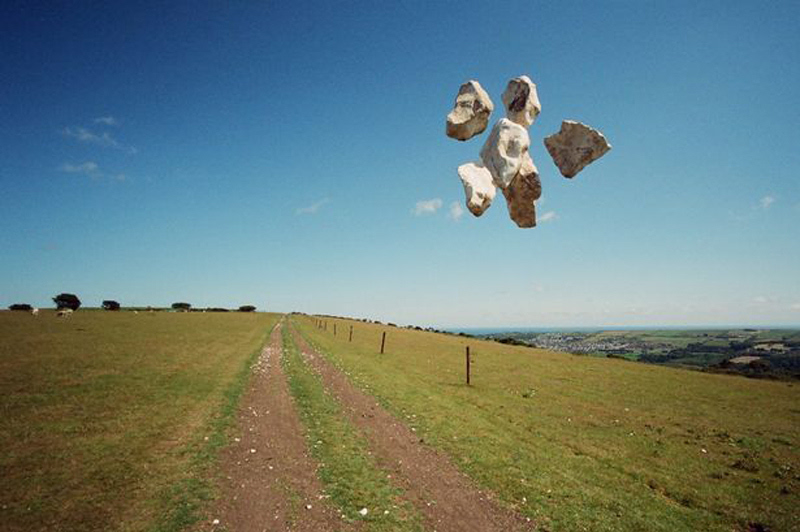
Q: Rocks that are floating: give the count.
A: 6